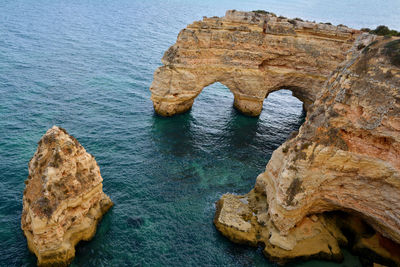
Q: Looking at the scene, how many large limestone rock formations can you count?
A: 3